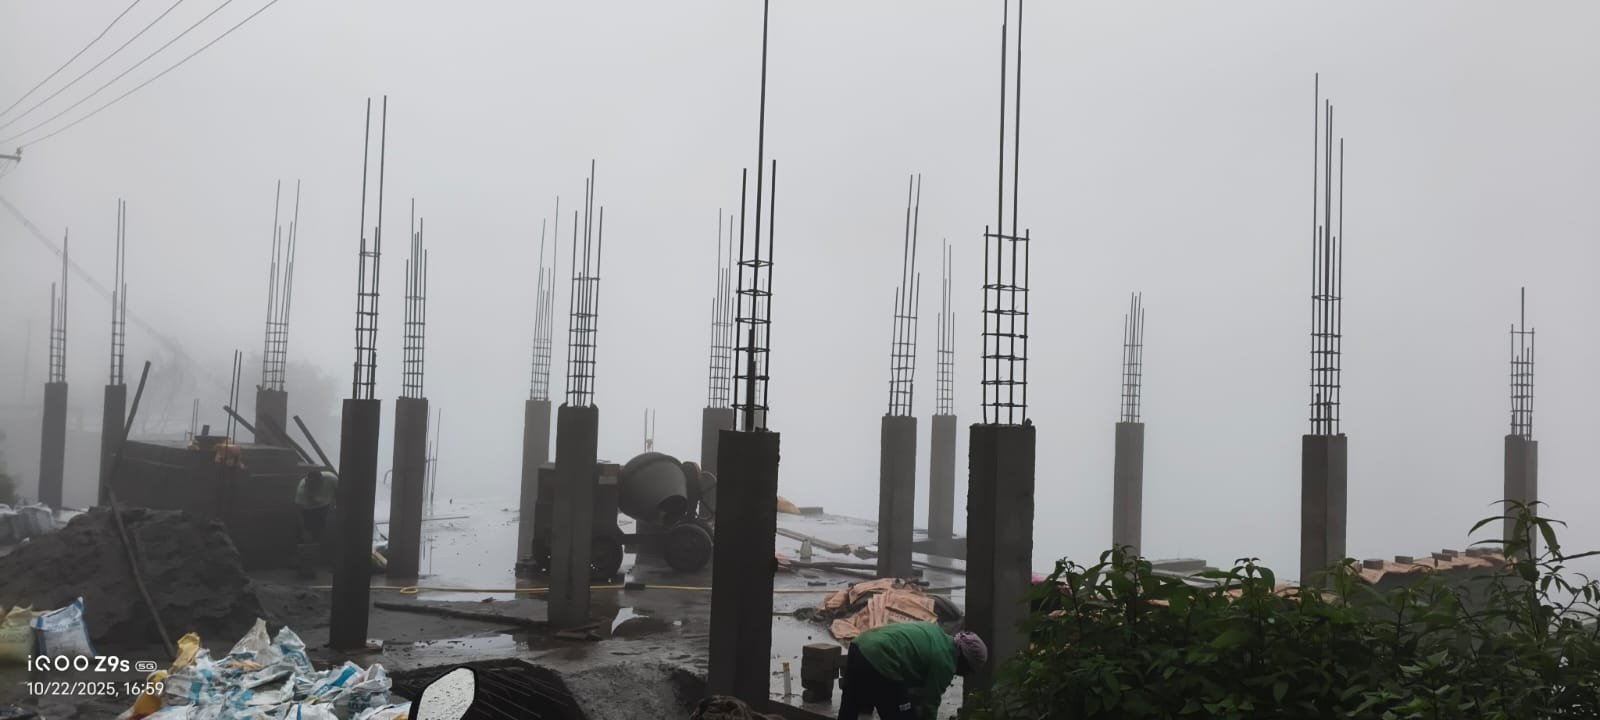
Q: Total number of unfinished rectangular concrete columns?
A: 15